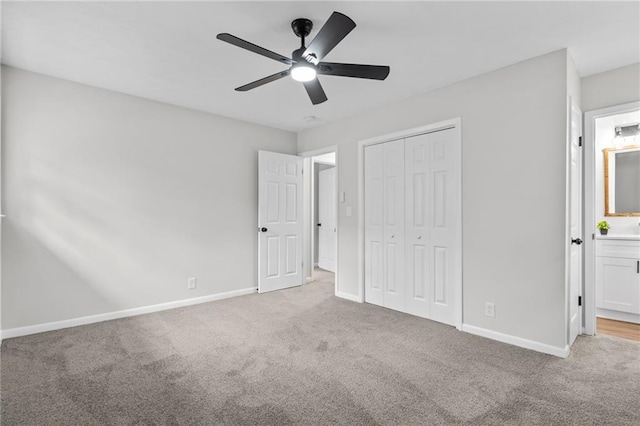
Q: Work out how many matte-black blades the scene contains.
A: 5